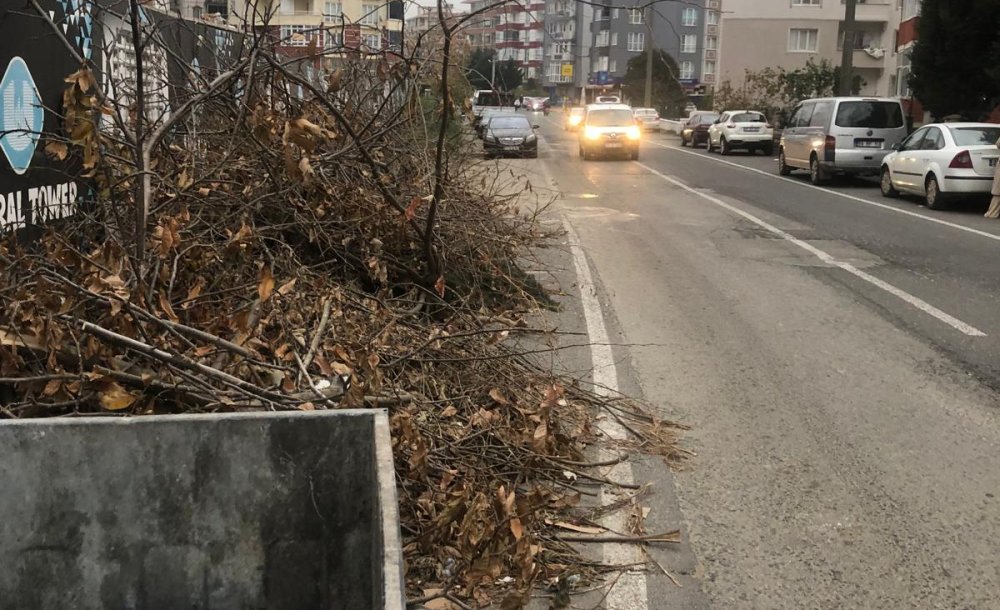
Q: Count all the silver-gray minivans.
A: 1